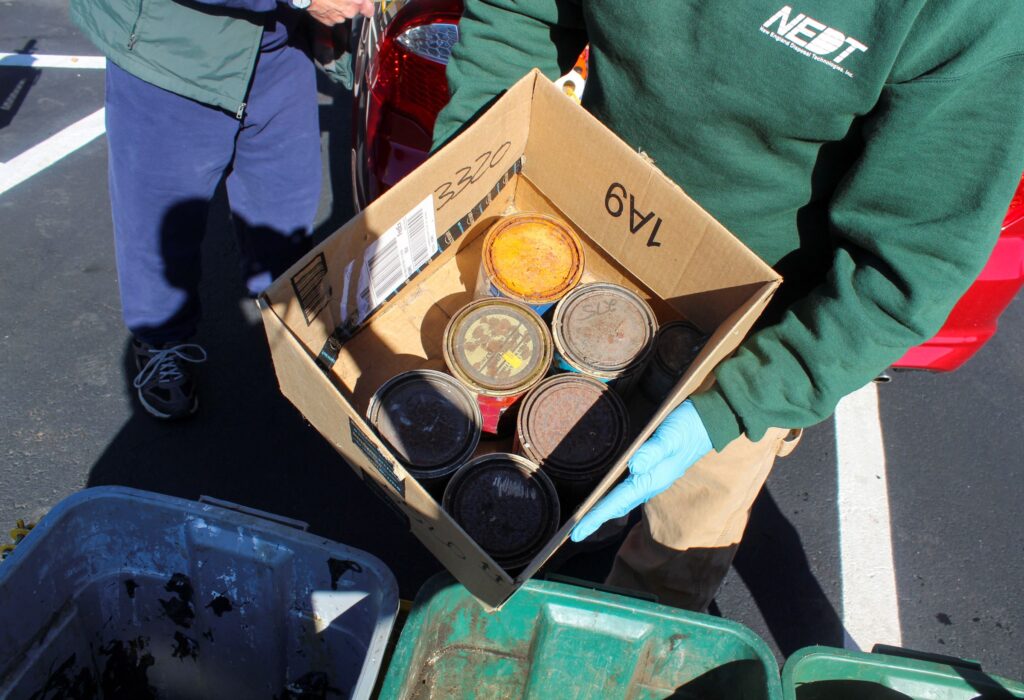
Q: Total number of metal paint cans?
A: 7